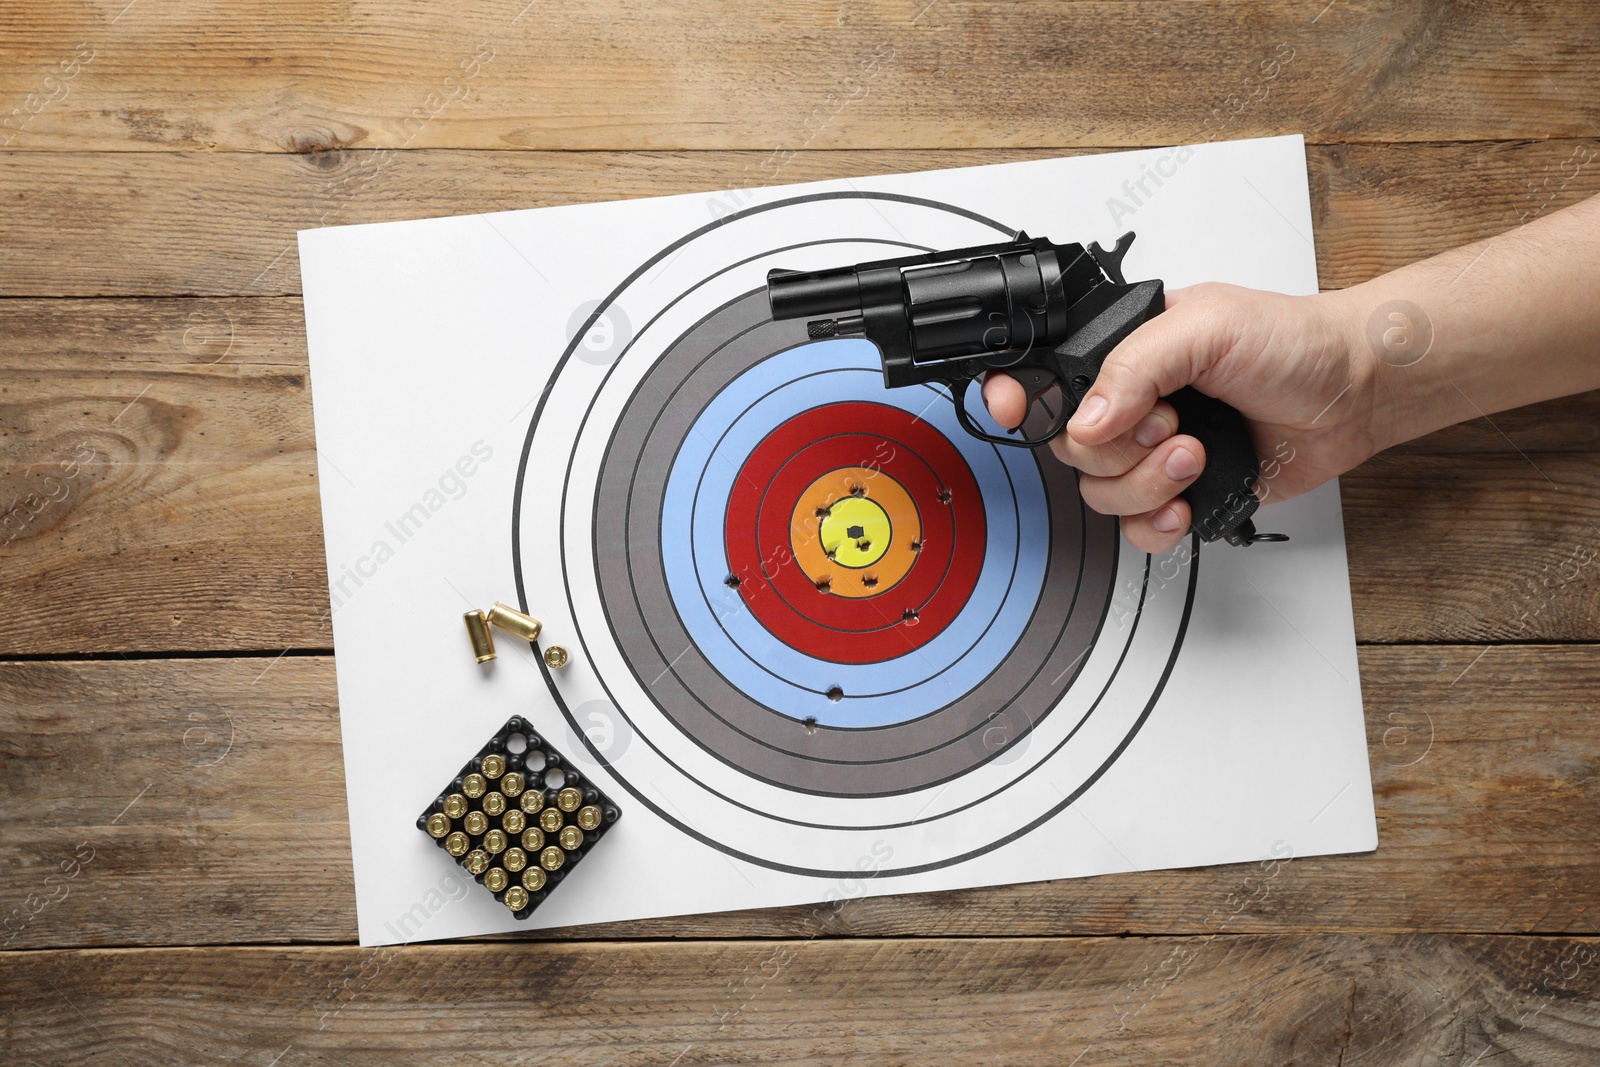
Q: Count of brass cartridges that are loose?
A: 3